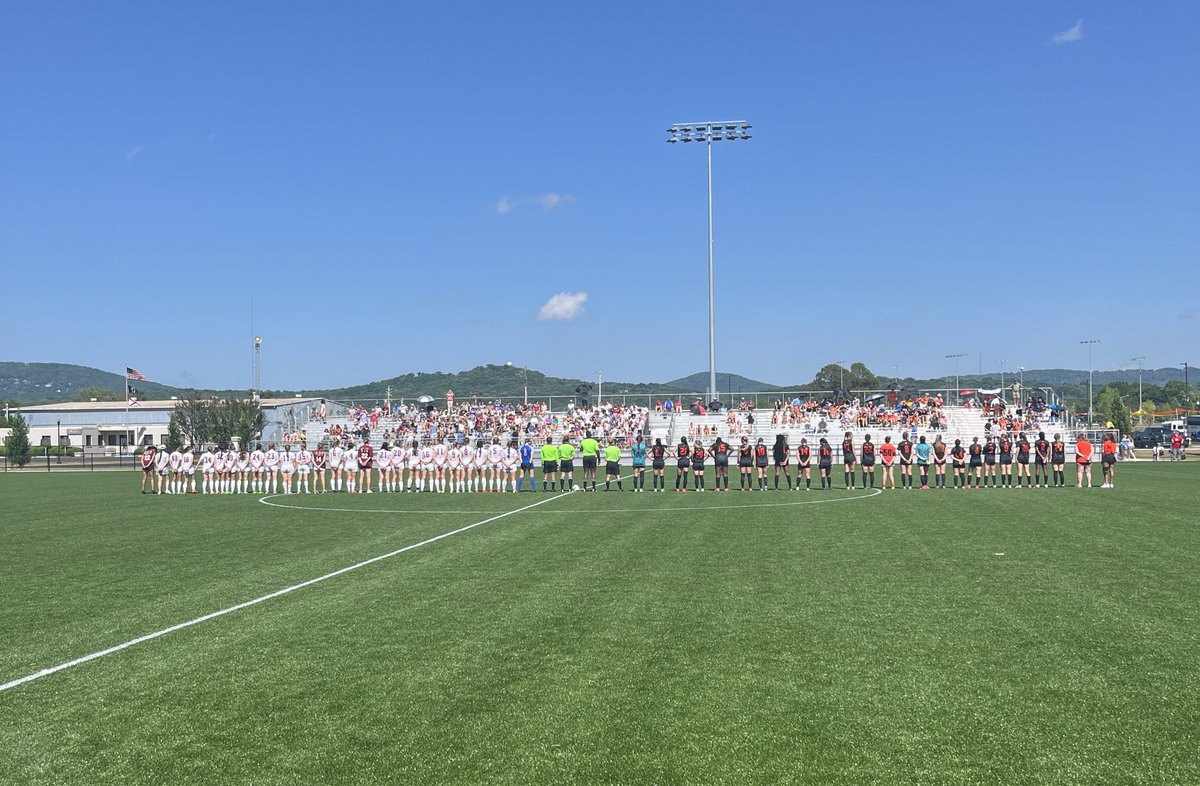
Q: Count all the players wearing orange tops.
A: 3